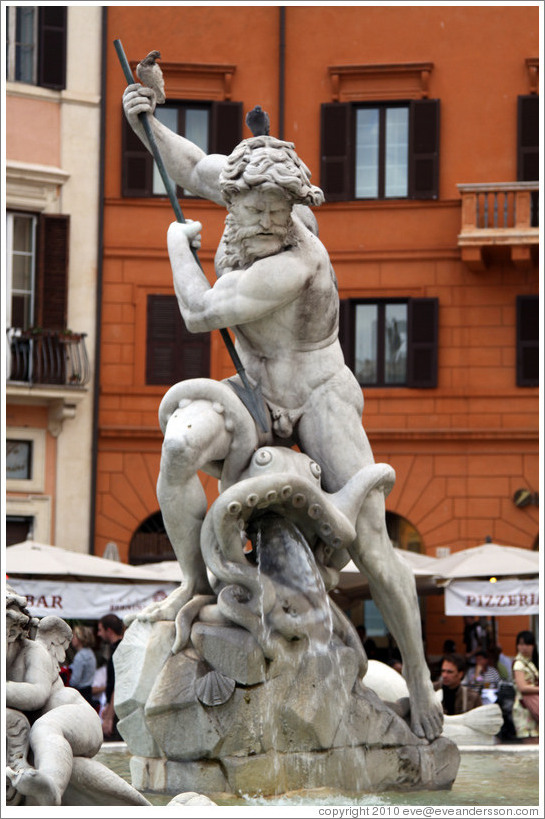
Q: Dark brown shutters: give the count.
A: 12